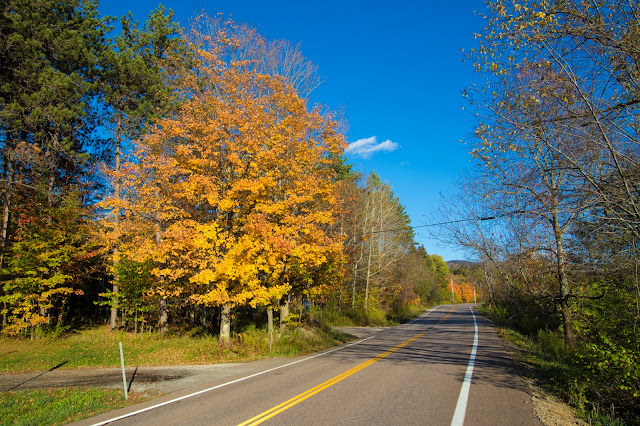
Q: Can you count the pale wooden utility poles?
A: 2